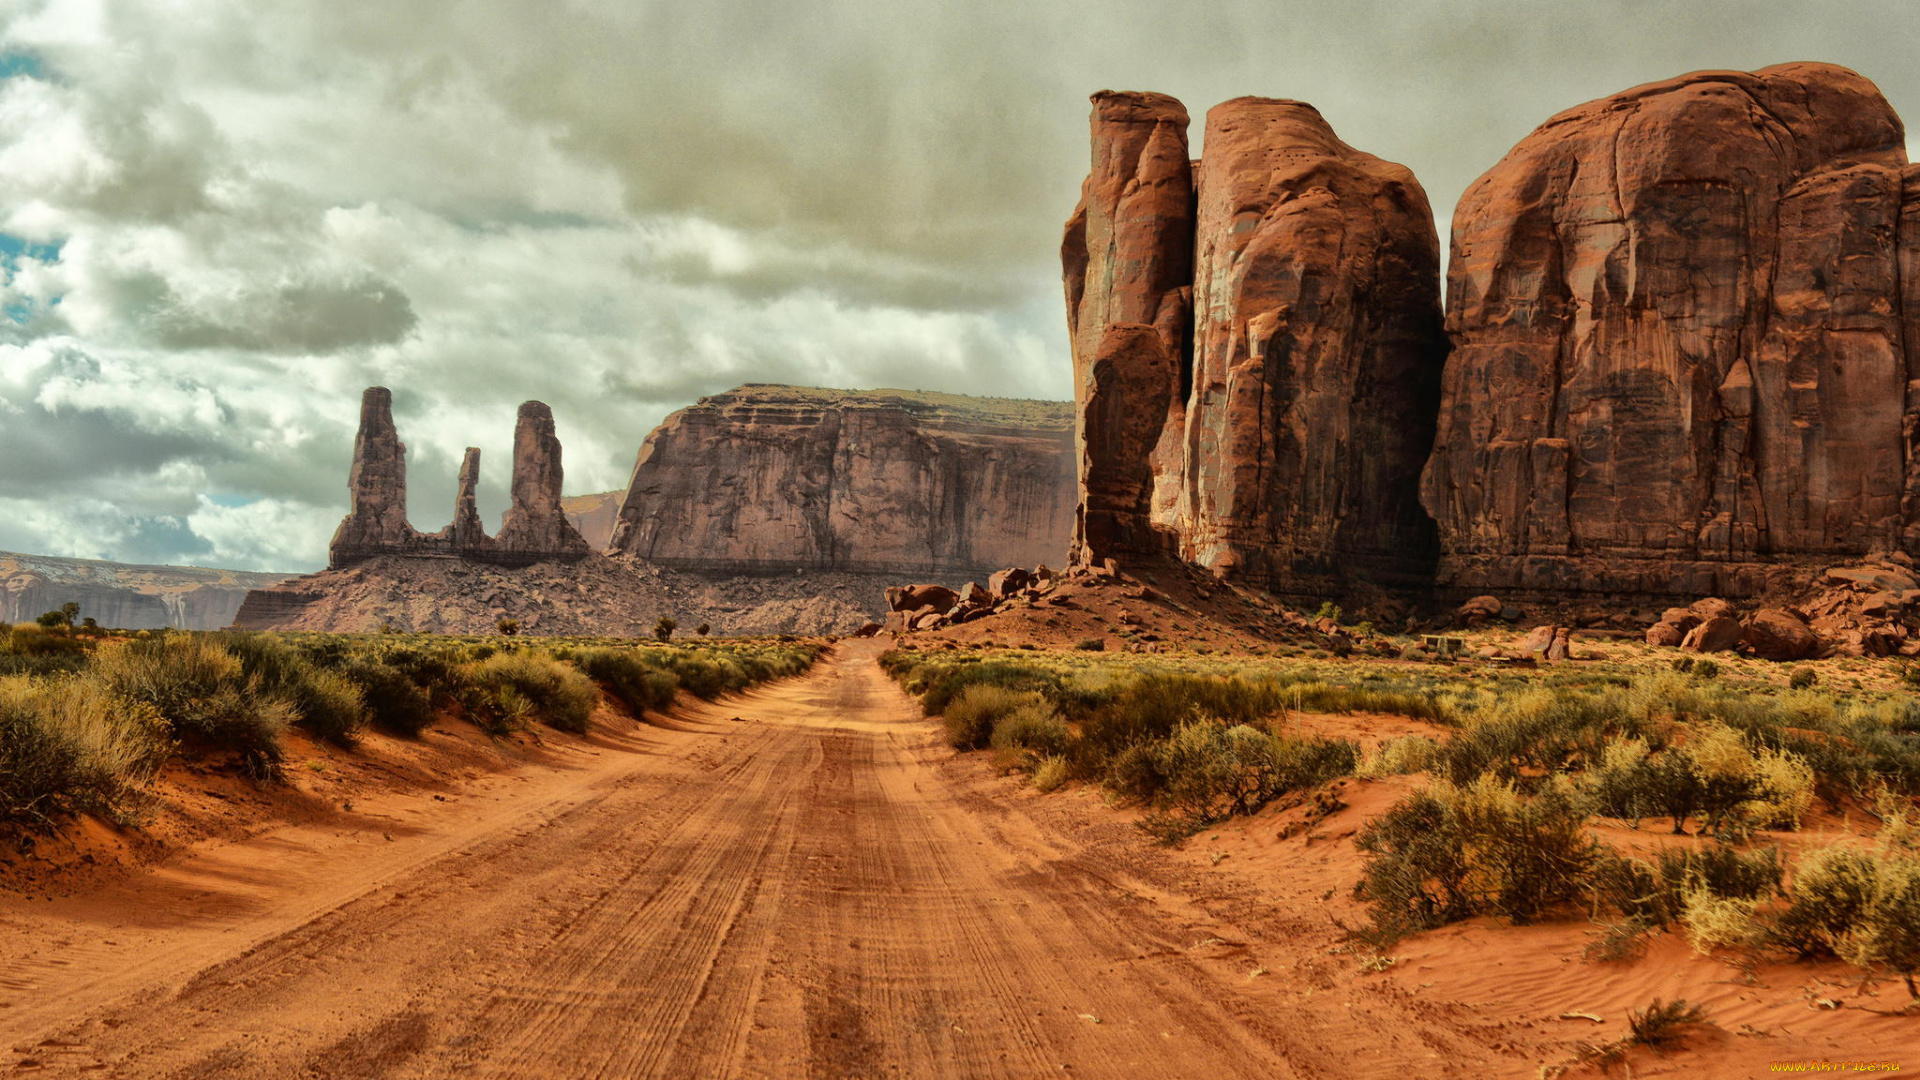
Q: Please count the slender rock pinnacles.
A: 3